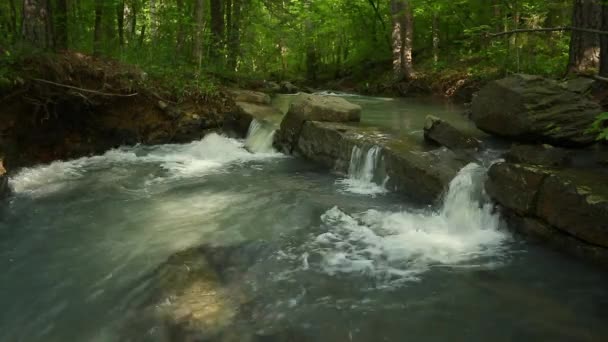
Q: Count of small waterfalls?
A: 3